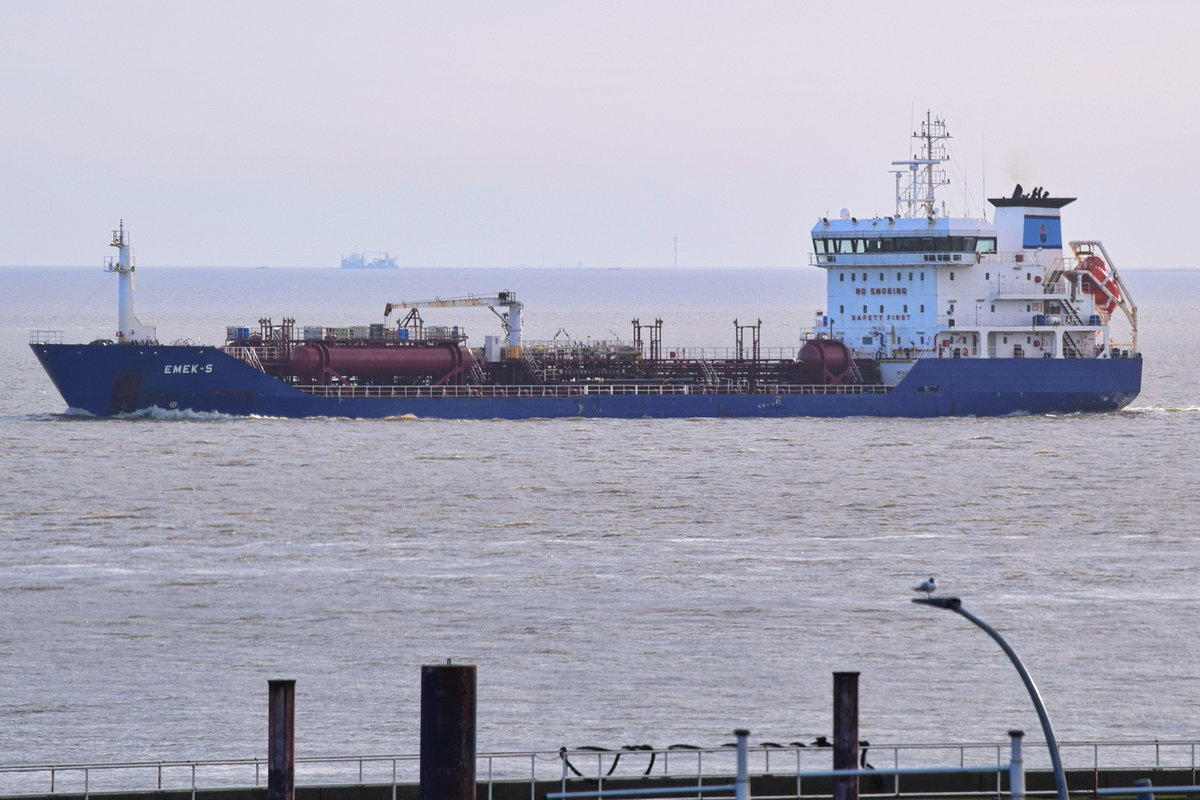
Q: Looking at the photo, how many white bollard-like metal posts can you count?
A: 2